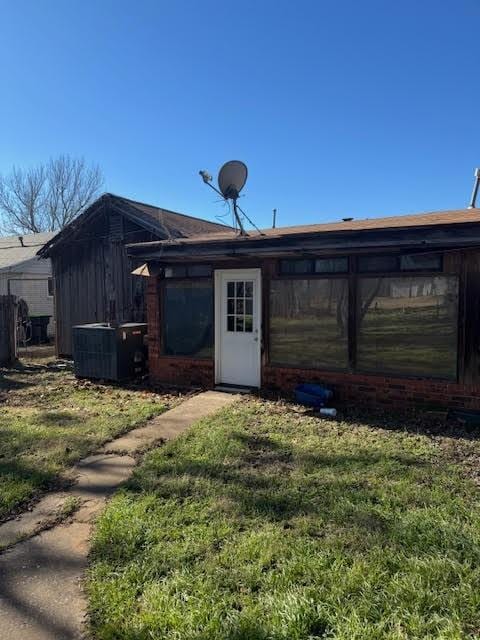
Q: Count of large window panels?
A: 3